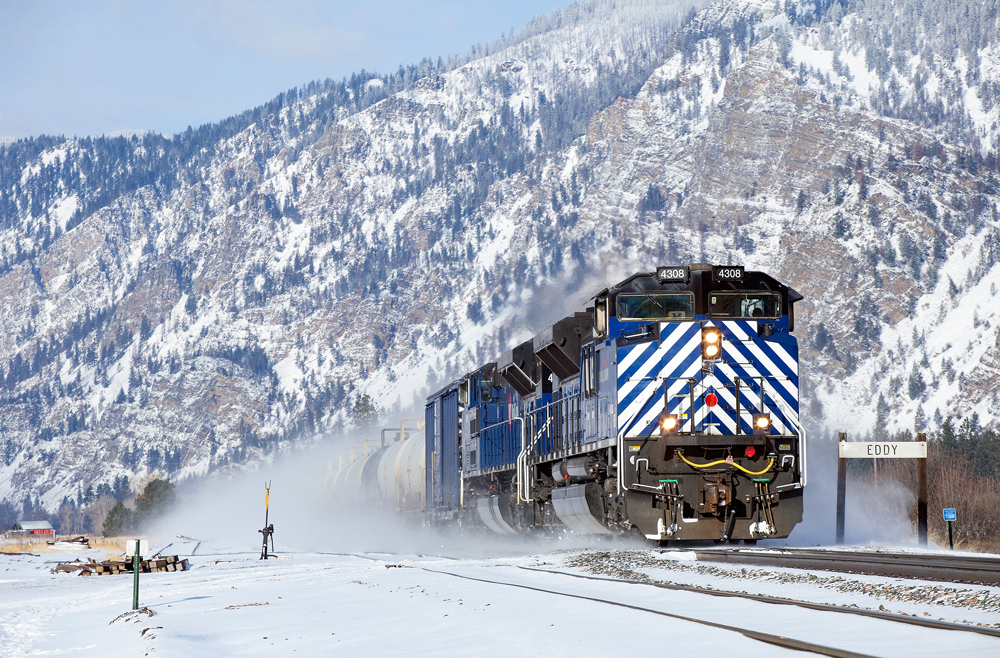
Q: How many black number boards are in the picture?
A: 2